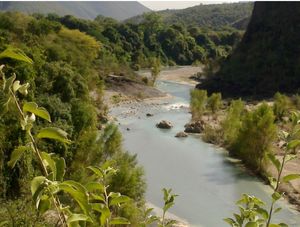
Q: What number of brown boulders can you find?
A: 3